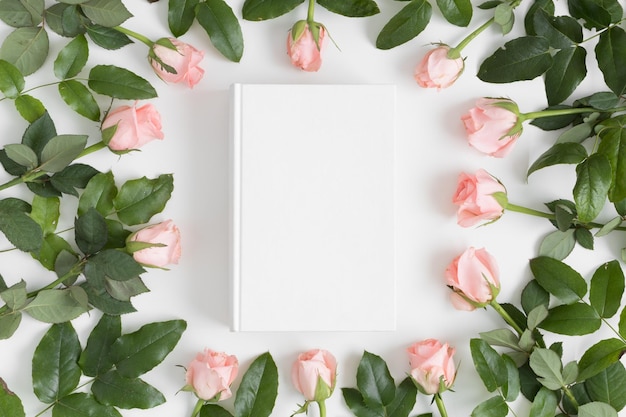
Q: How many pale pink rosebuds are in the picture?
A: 11